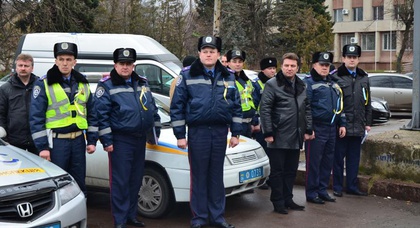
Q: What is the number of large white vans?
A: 1